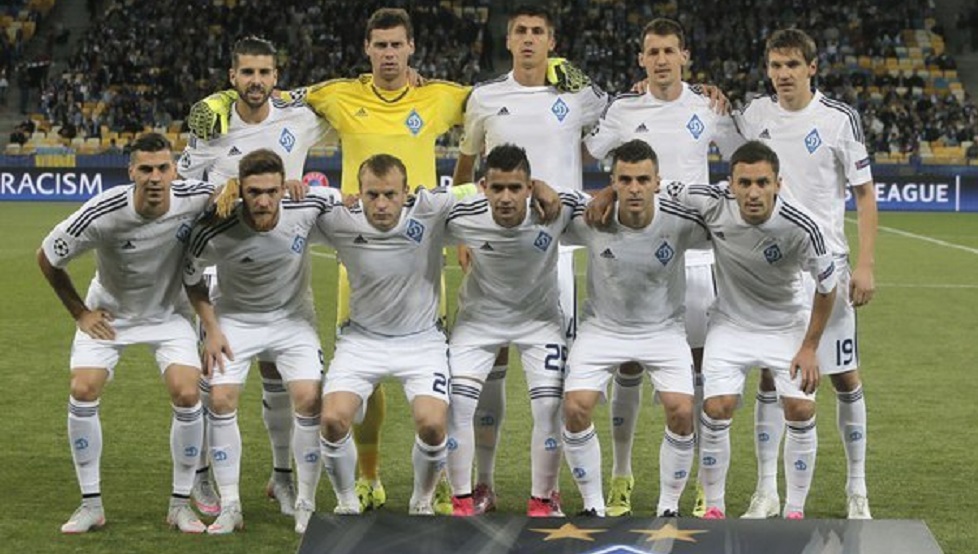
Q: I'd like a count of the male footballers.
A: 11